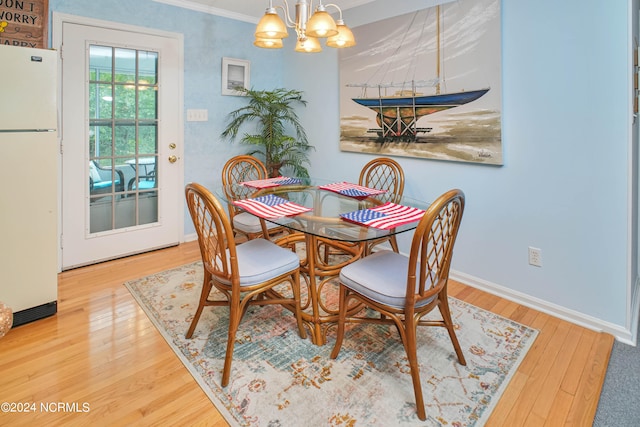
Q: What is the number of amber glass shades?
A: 5